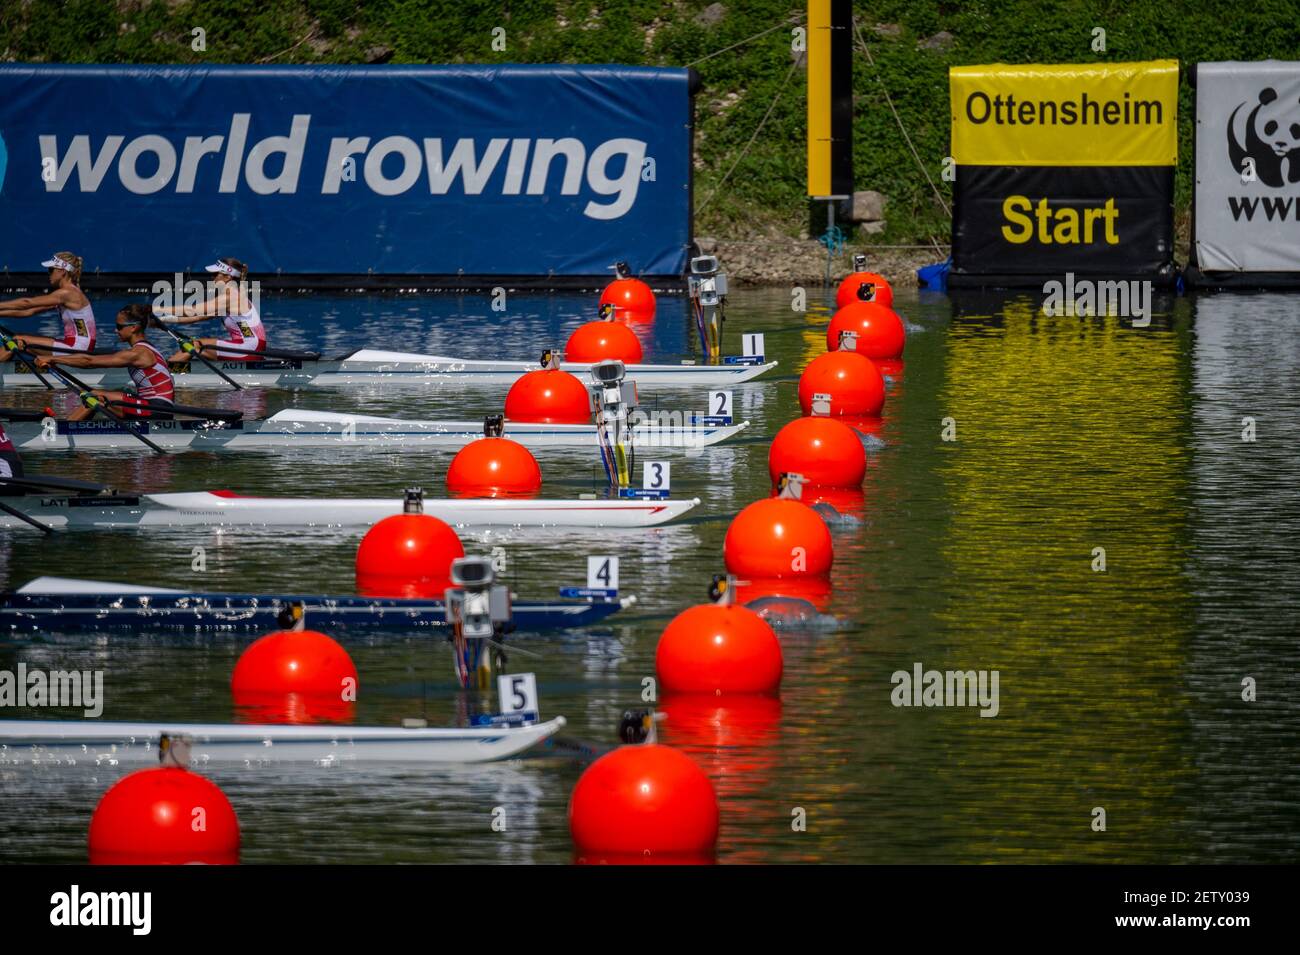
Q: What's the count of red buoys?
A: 14